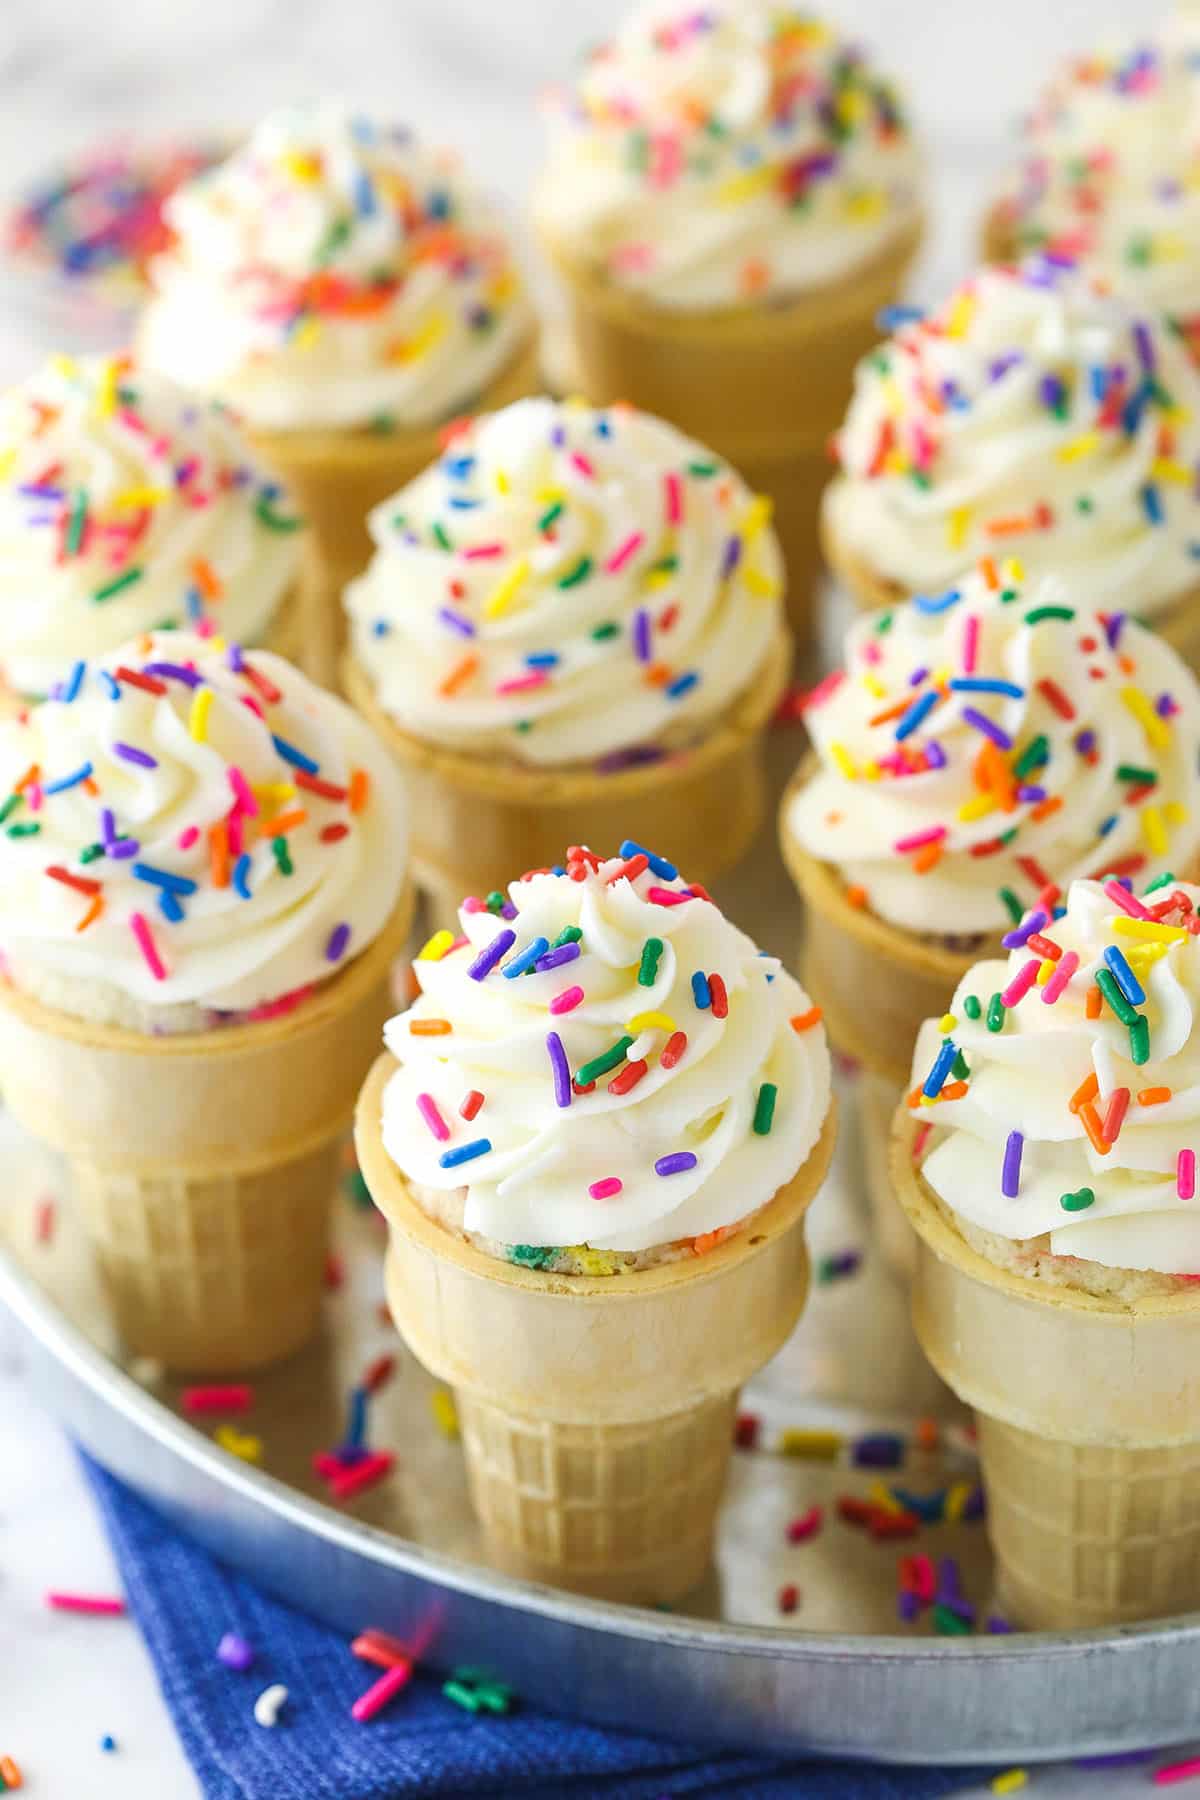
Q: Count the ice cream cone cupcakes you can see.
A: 10